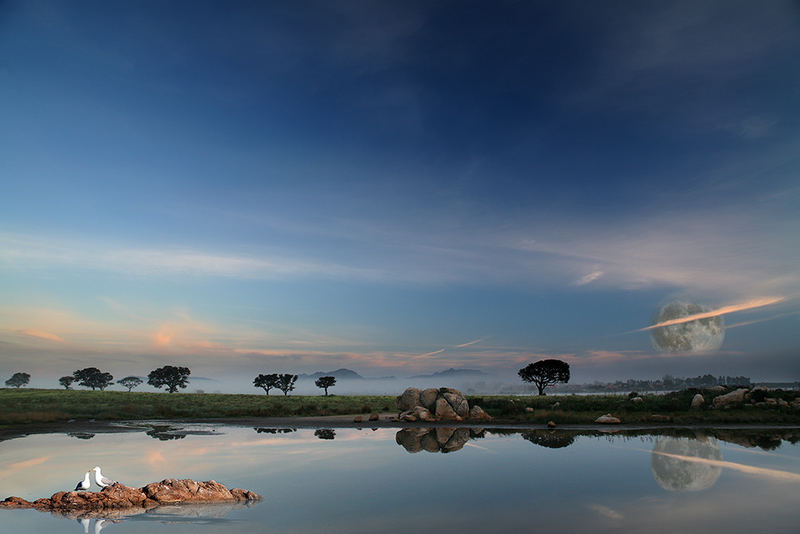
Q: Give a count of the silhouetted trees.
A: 9